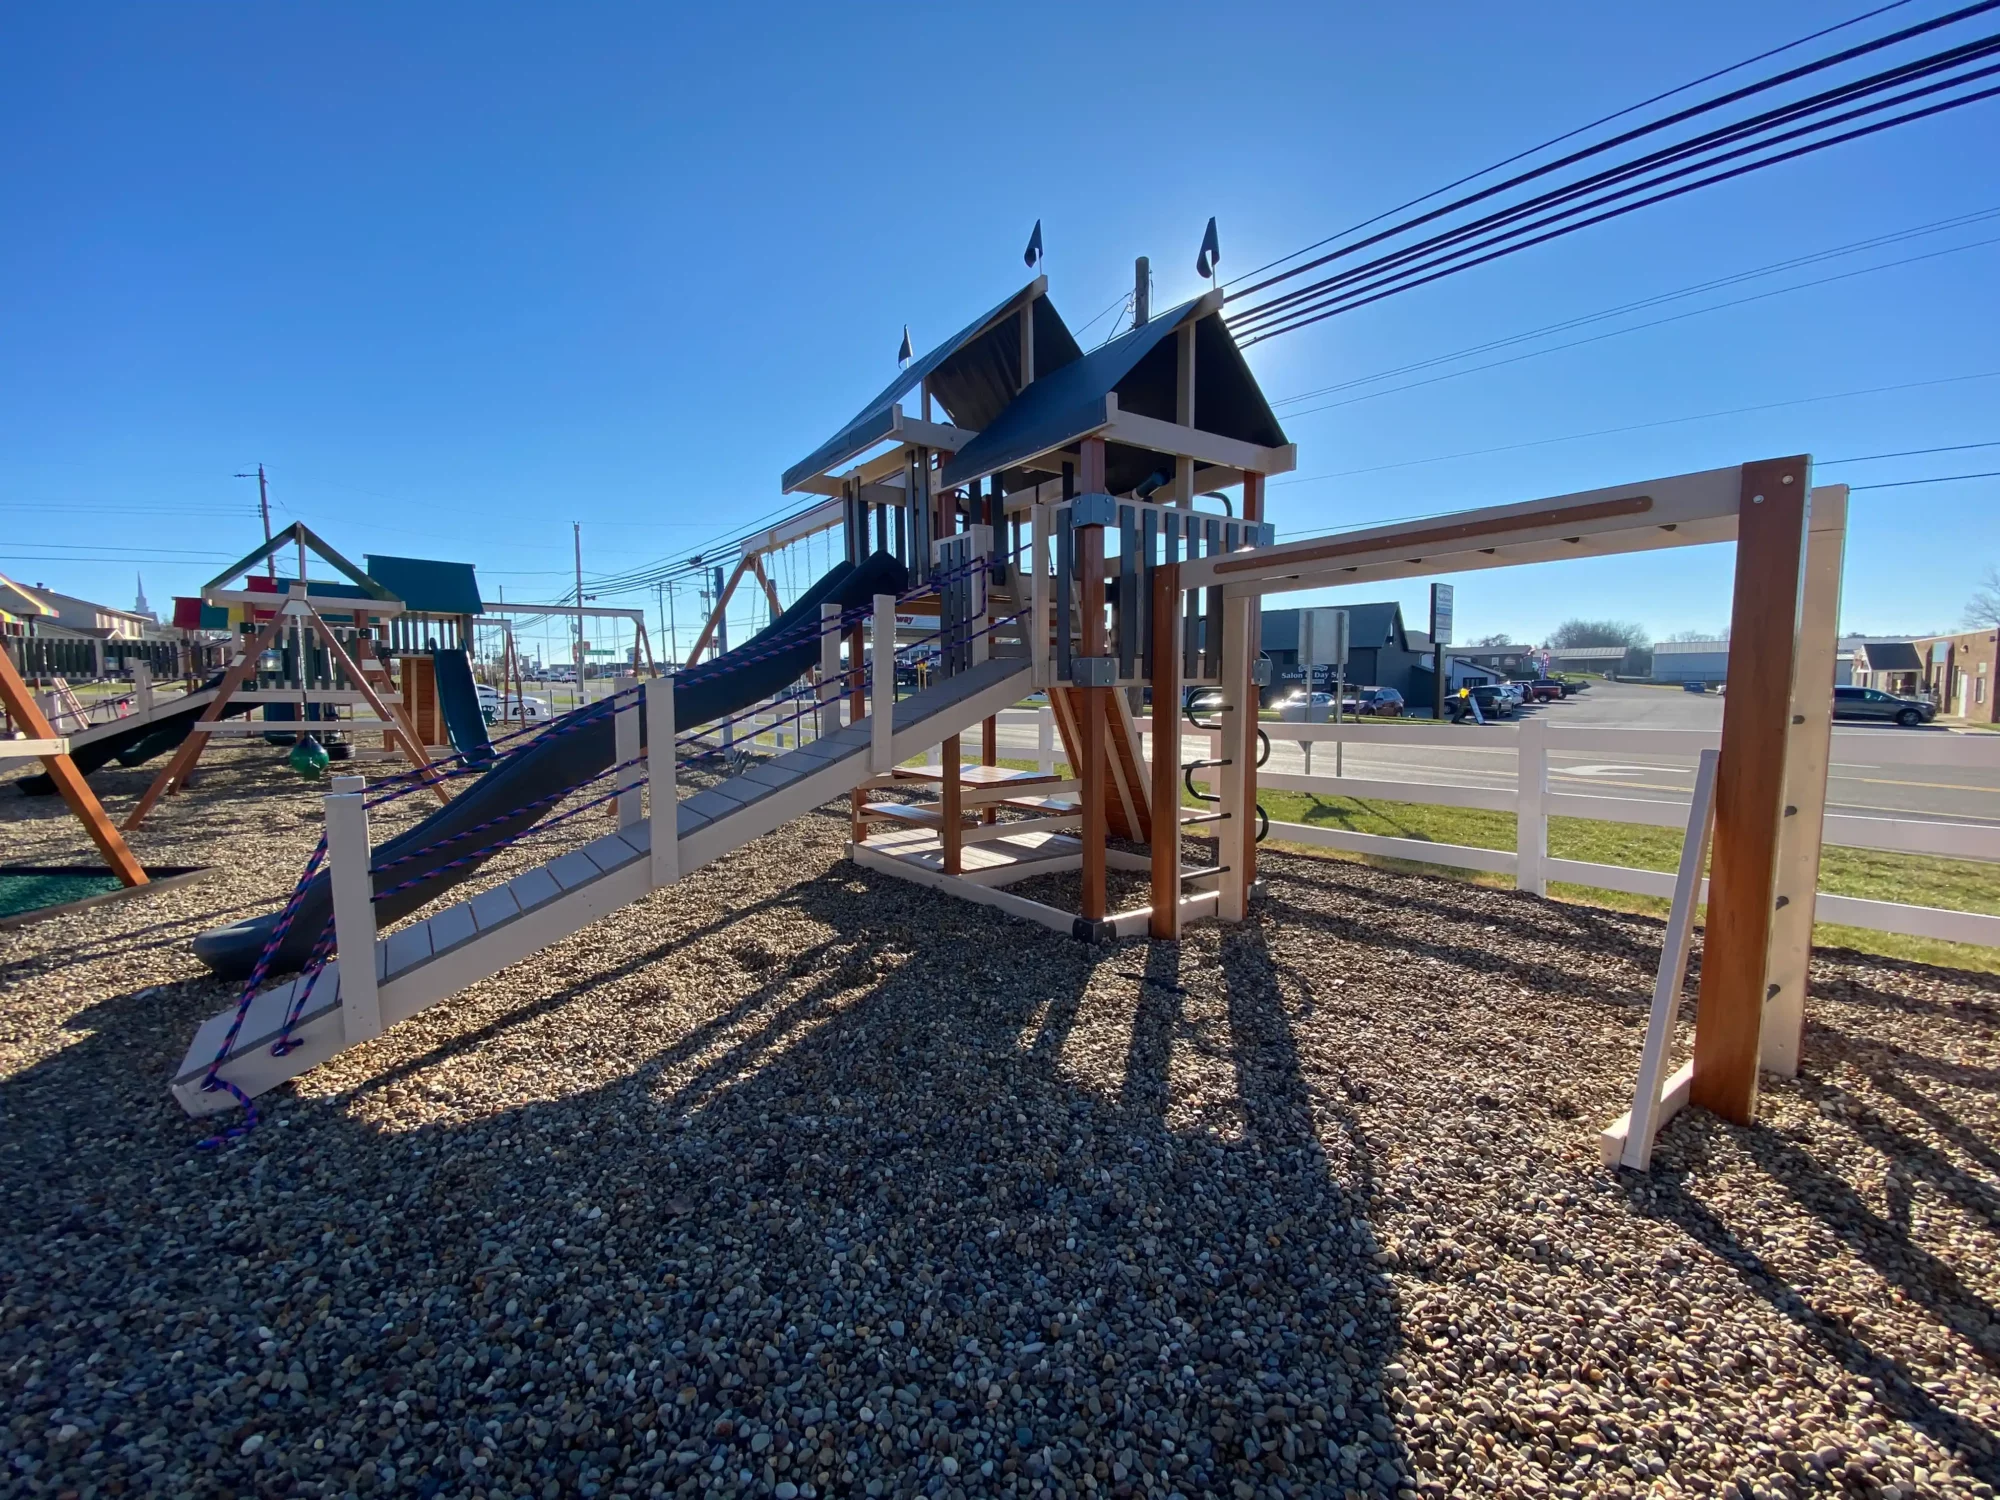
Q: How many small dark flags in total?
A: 3